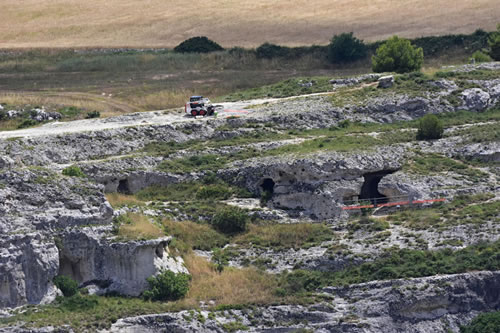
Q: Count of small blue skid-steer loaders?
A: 0